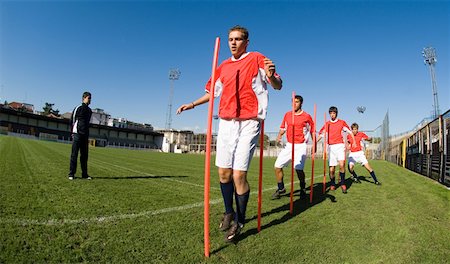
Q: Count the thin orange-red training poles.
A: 5